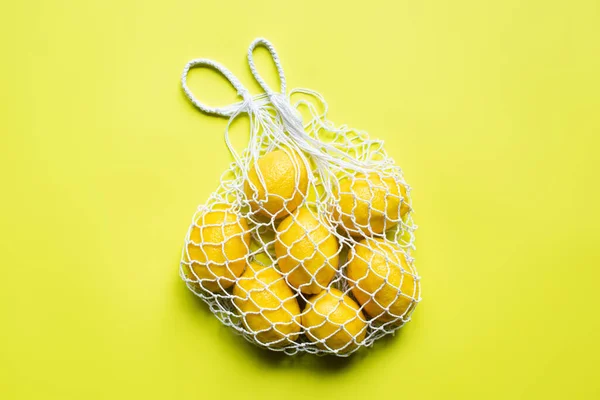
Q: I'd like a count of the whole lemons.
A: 7